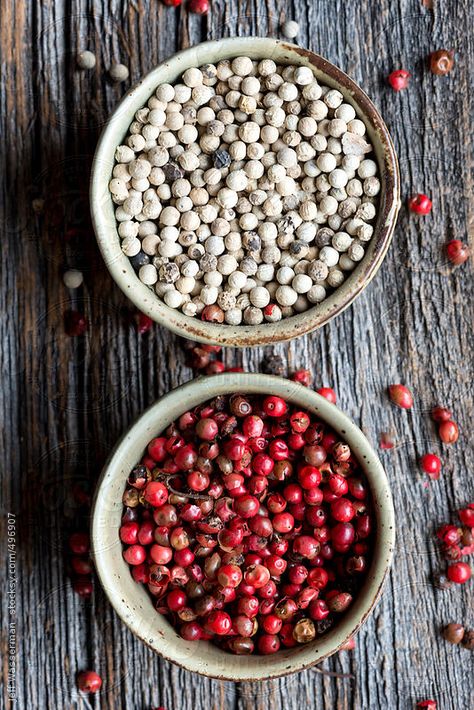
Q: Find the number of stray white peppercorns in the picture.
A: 4